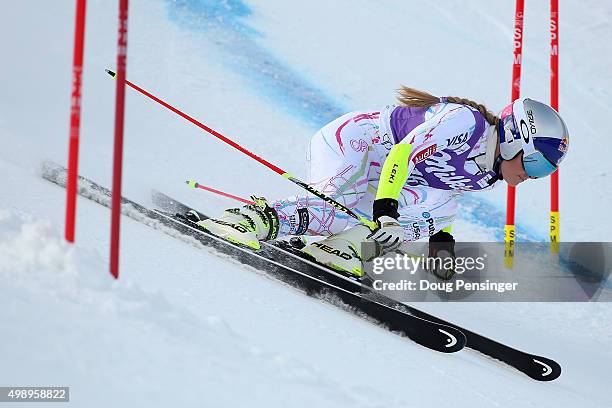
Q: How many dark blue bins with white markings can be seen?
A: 0